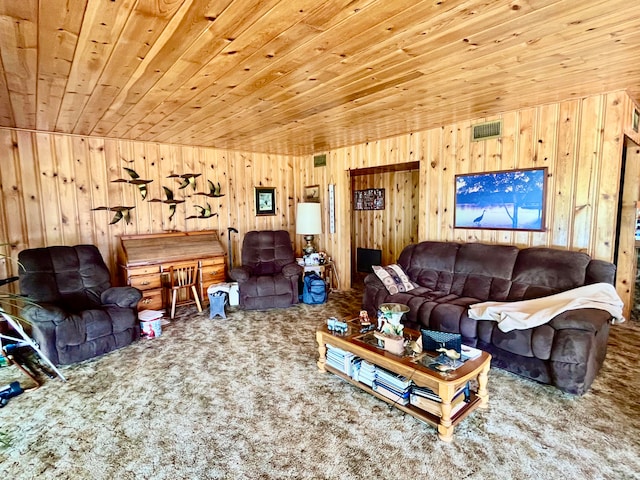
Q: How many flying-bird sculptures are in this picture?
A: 6